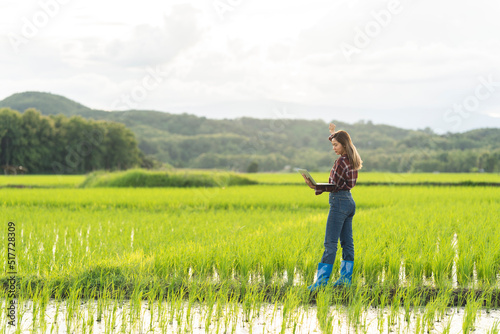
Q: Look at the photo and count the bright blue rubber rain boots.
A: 2